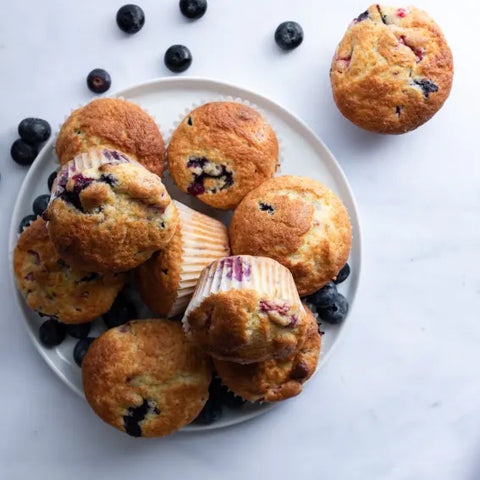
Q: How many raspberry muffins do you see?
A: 0